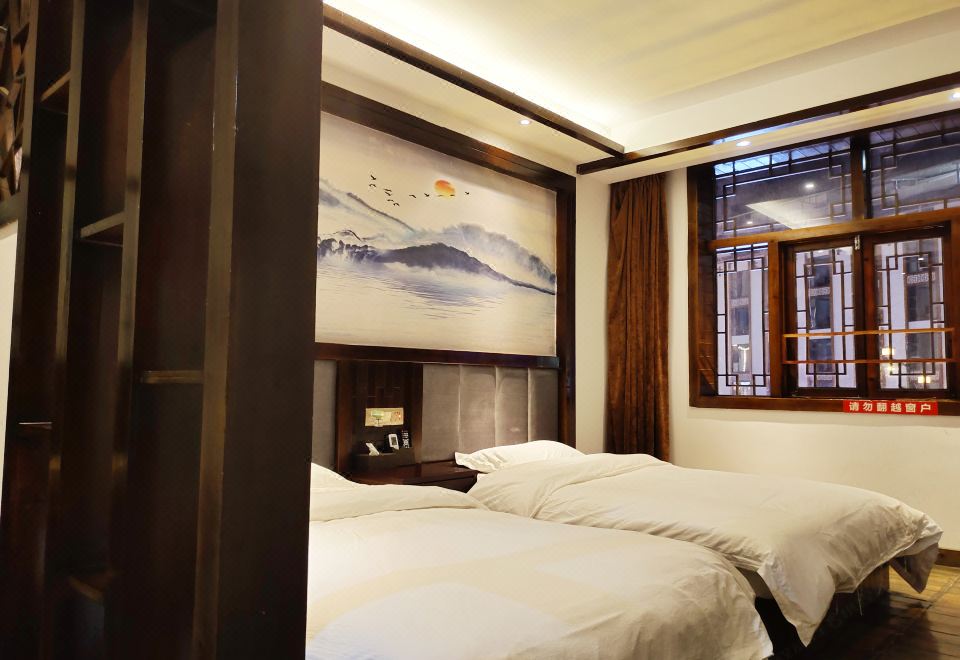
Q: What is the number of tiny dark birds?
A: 11